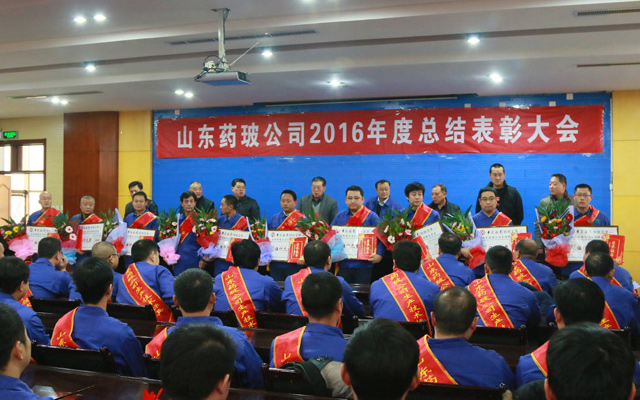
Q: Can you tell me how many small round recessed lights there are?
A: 11